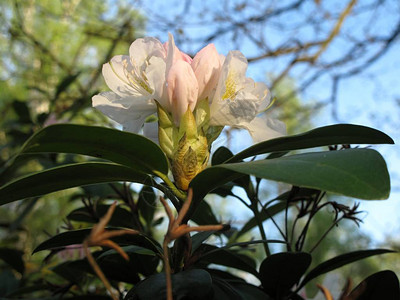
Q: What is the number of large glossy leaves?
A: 4